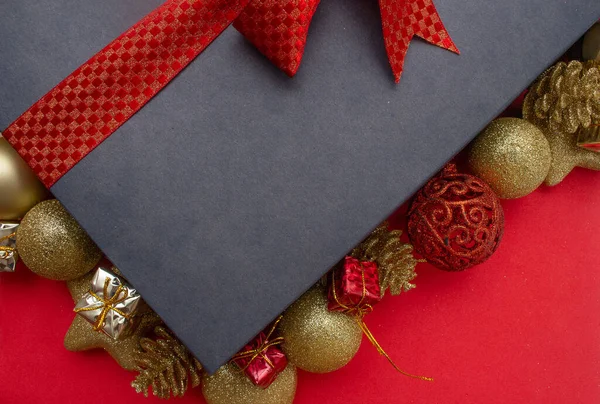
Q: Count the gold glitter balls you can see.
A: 4